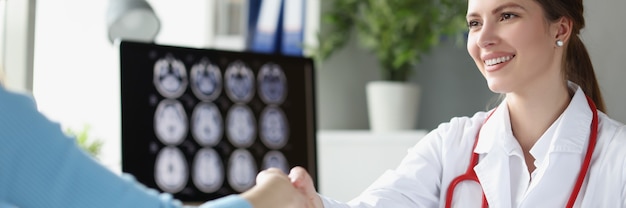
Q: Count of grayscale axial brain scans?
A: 12